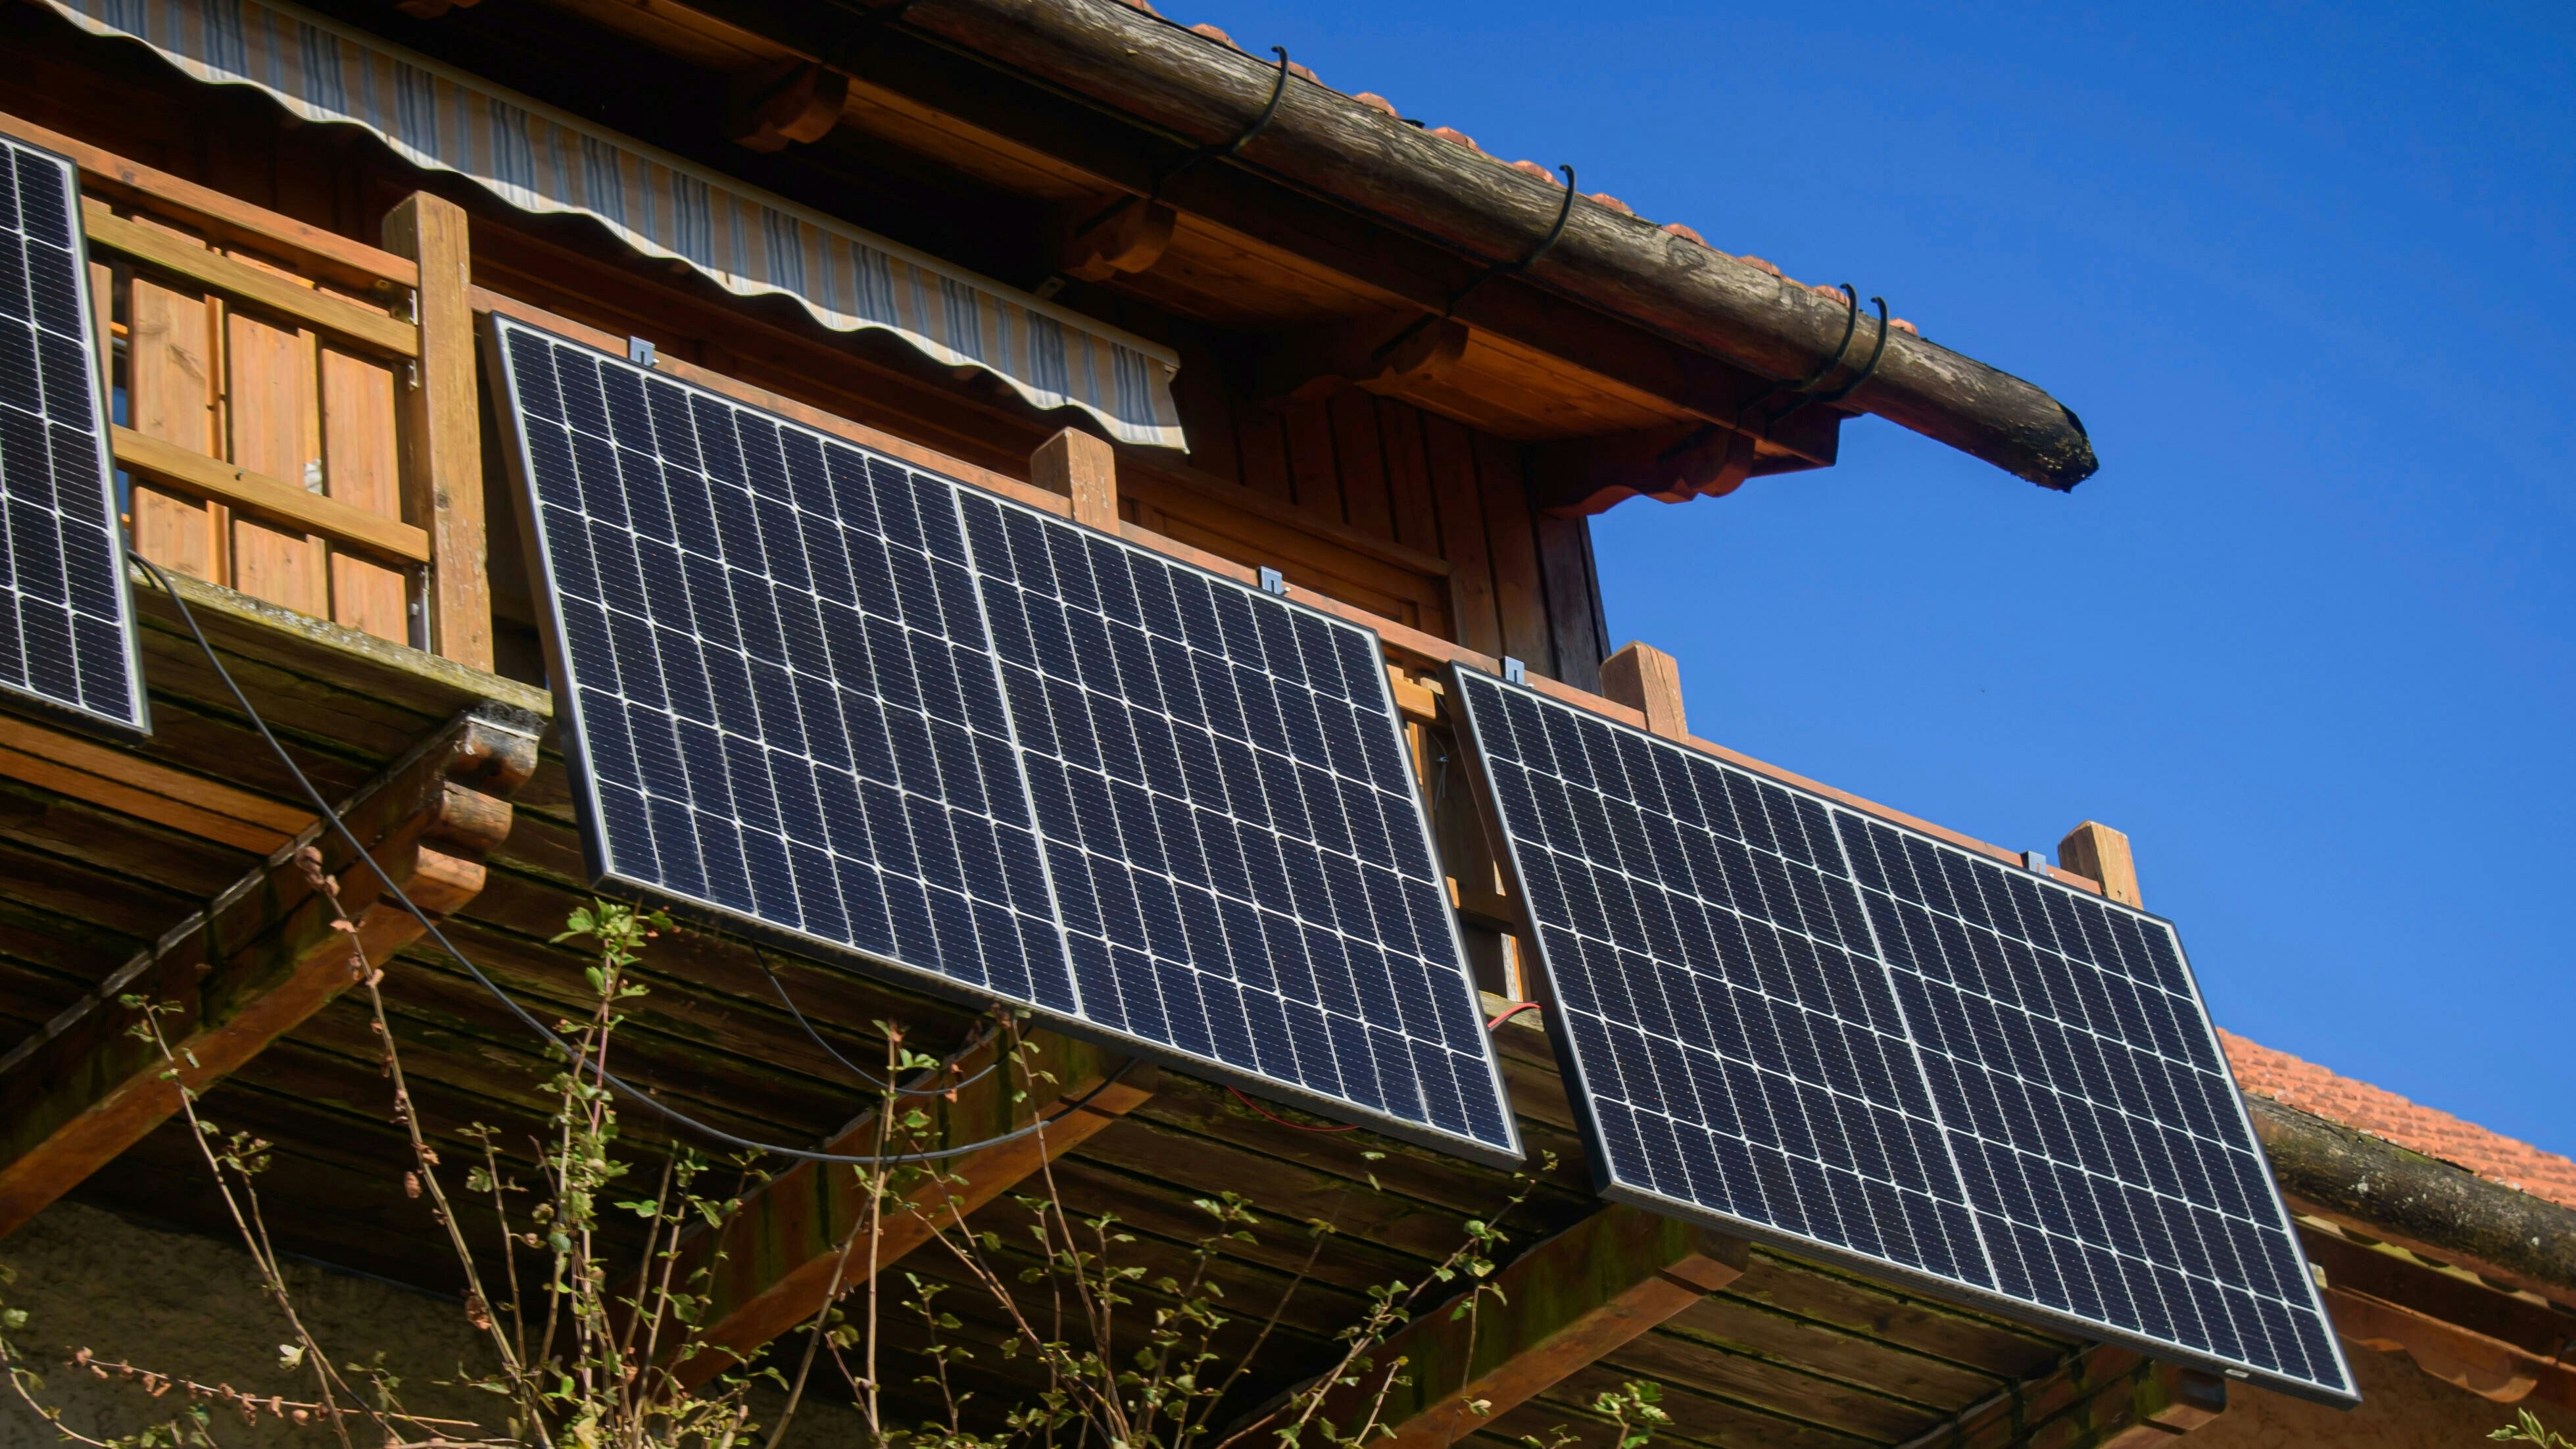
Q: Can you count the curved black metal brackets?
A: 4